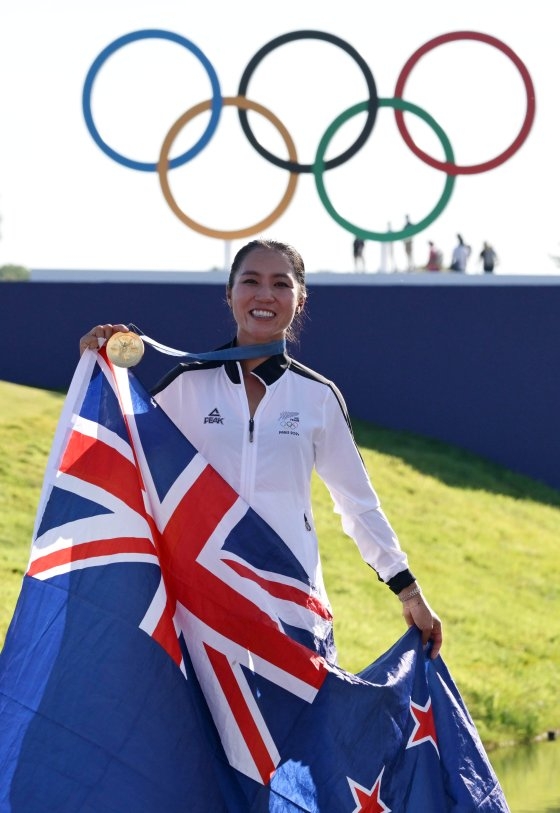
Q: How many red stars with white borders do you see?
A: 2